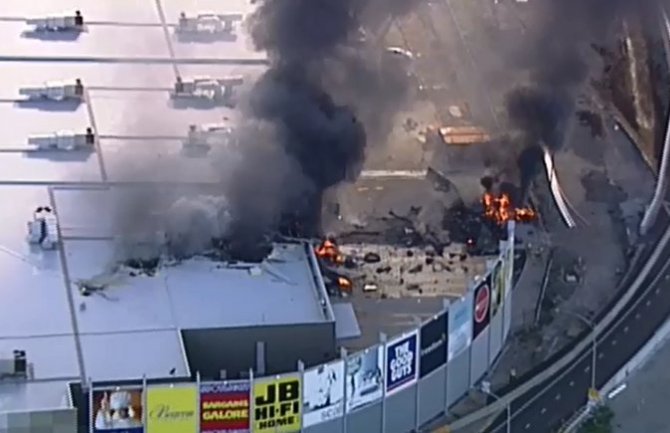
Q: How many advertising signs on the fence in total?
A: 12